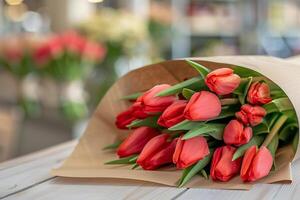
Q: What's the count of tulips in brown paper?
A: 13